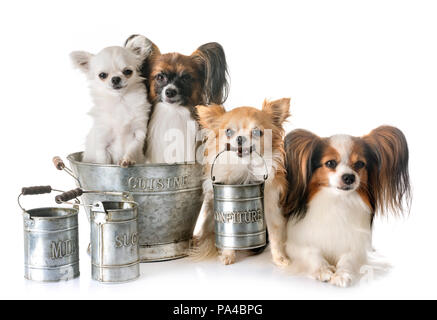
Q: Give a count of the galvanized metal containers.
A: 4